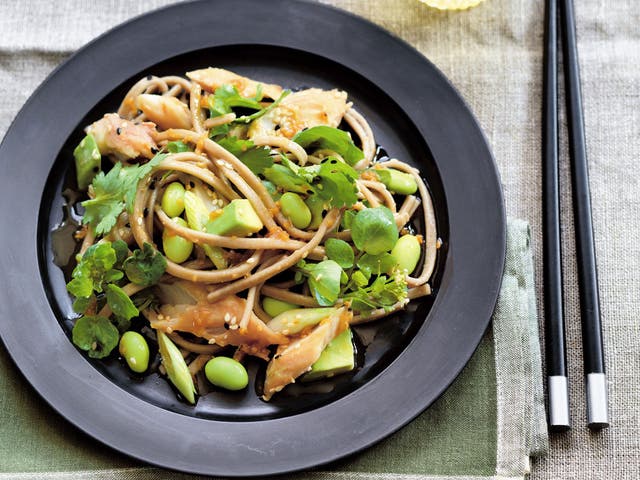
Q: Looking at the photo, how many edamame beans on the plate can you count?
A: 8